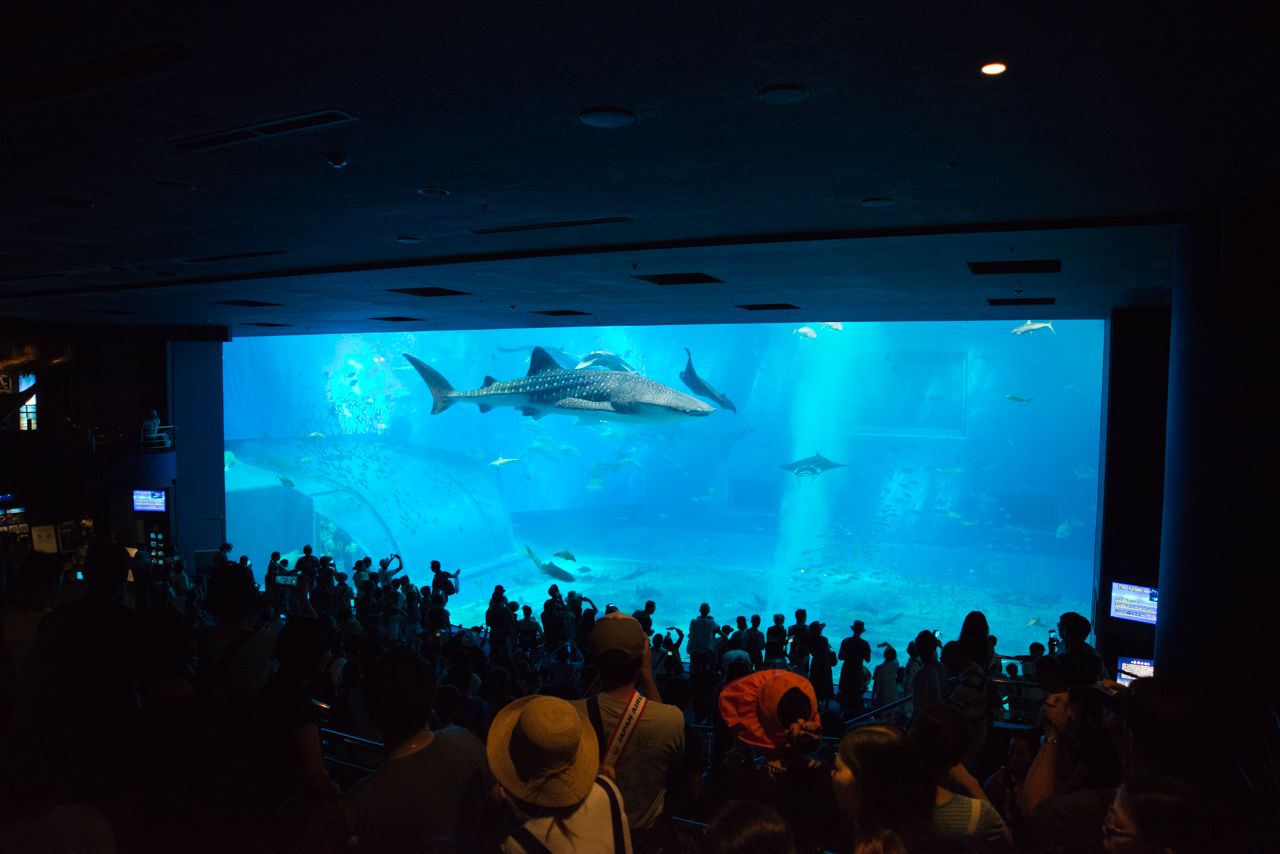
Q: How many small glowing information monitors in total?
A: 3